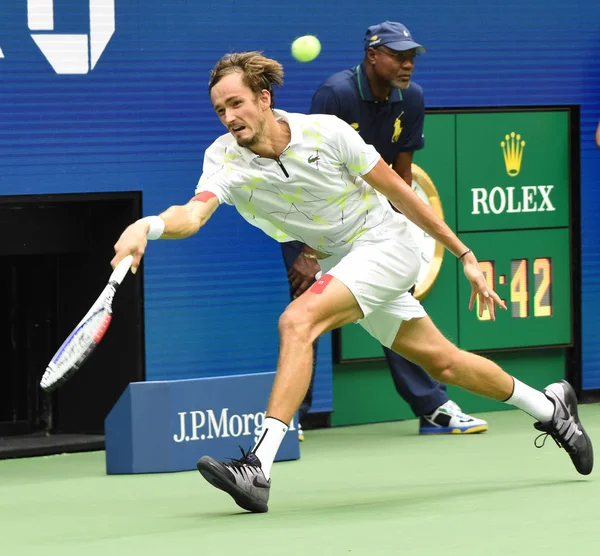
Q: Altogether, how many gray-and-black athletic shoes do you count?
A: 2